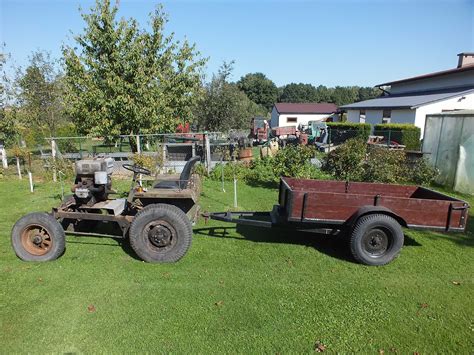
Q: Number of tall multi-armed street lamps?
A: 0